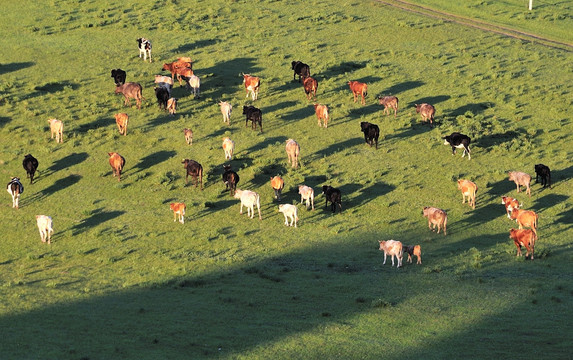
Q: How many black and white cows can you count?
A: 3